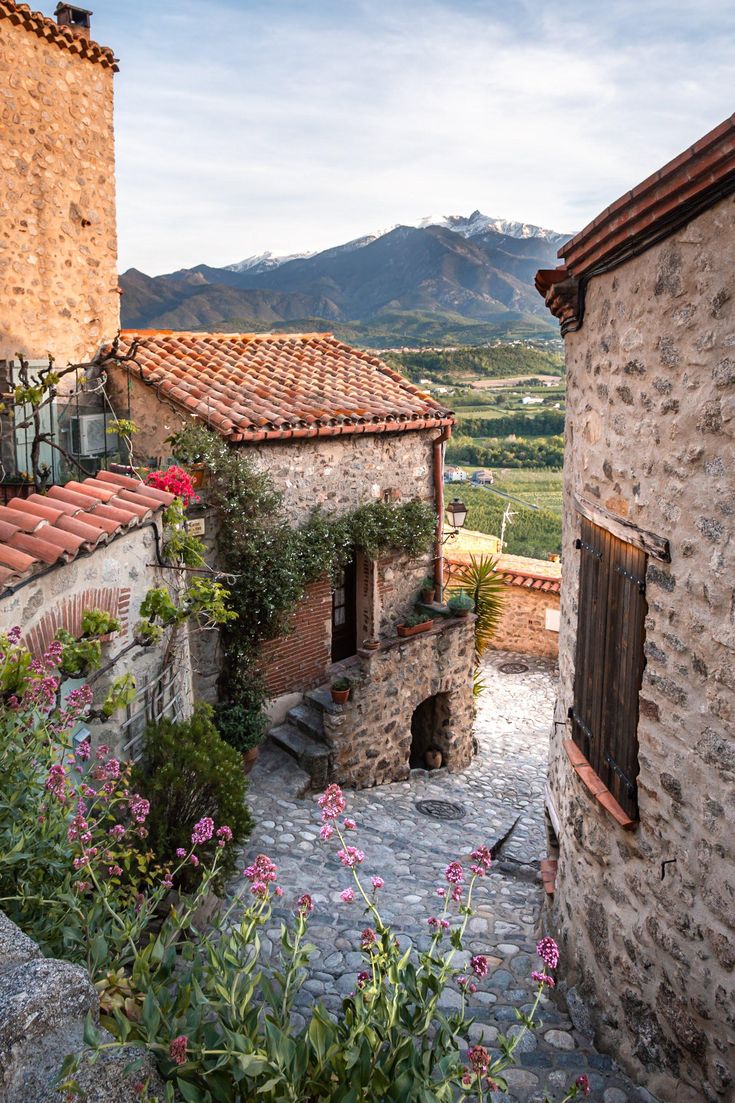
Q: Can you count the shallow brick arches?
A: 1